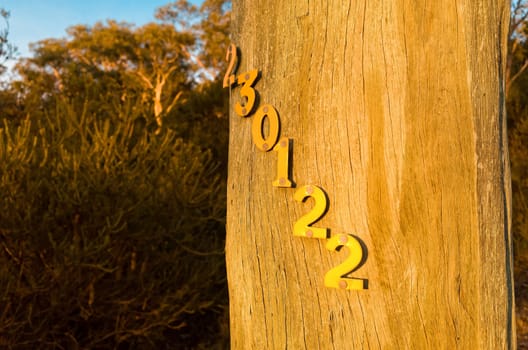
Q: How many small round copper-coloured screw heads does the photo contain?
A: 10